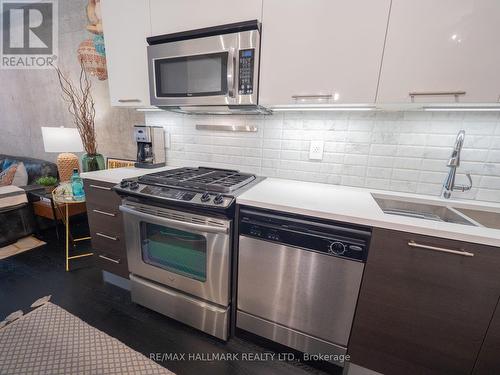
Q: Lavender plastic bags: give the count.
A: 0